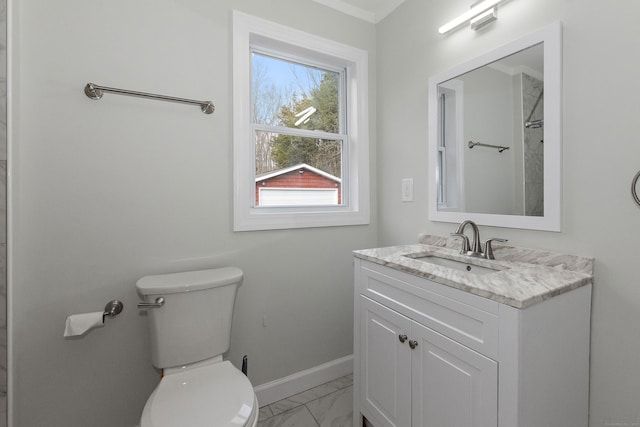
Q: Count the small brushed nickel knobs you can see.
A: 2